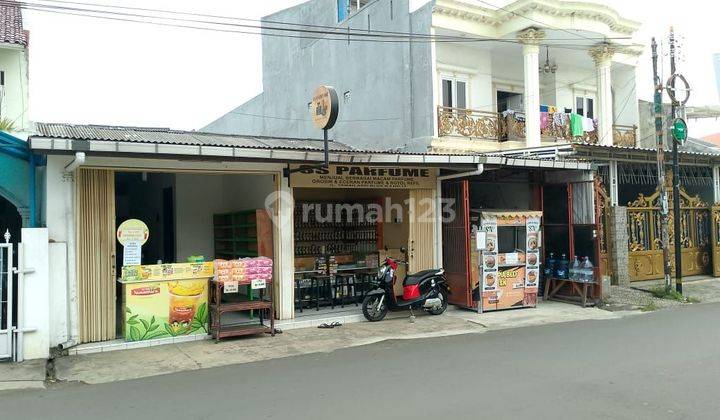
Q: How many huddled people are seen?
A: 0